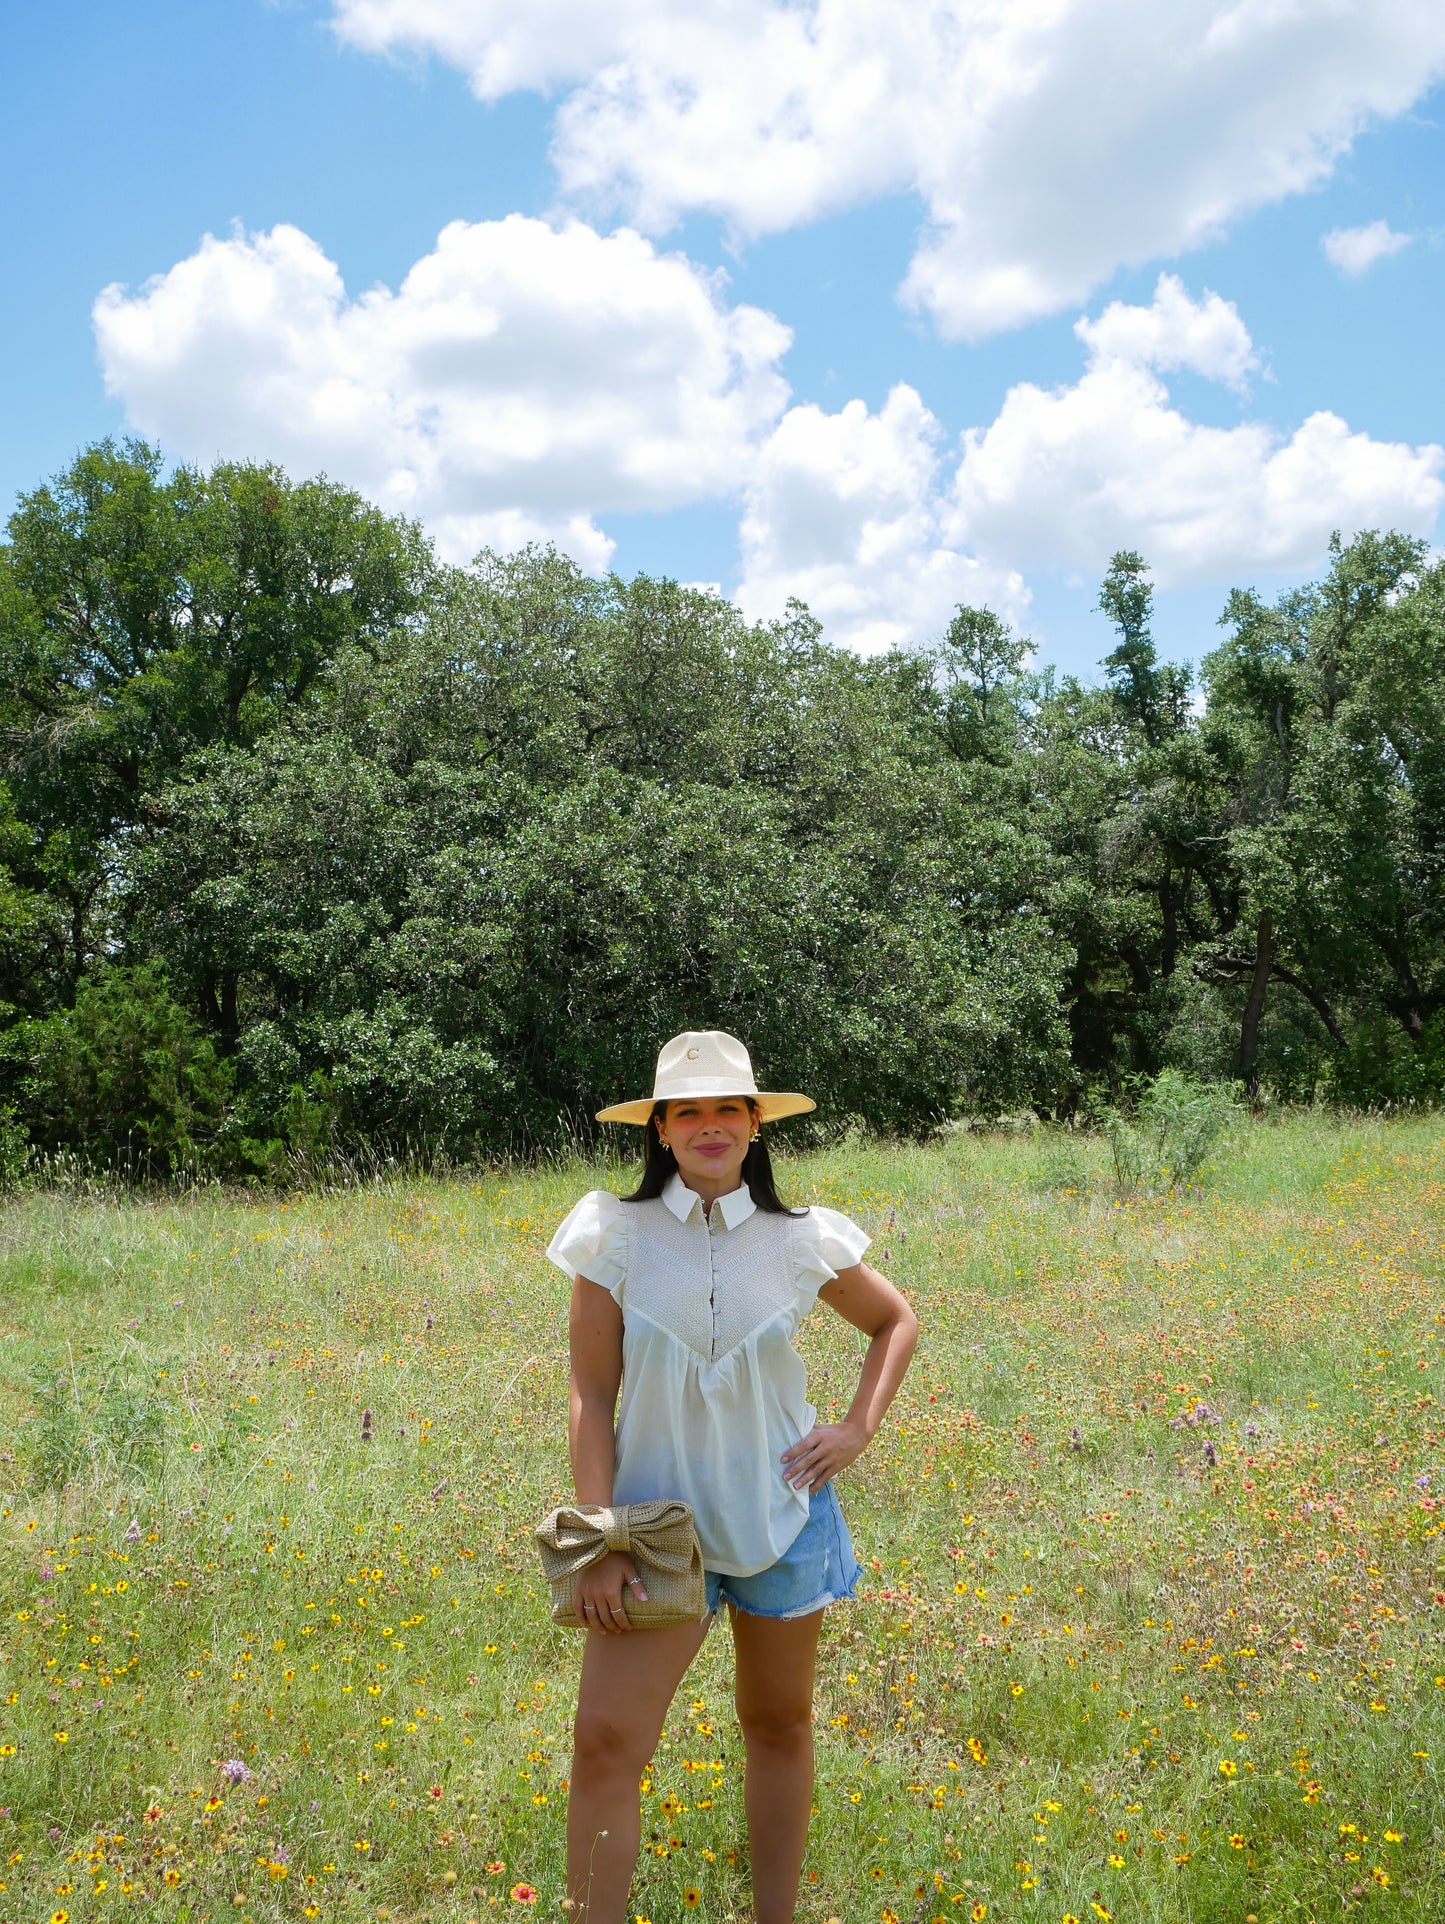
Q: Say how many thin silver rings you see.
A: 3